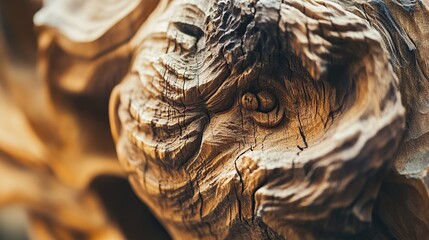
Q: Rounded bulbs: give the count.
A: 2